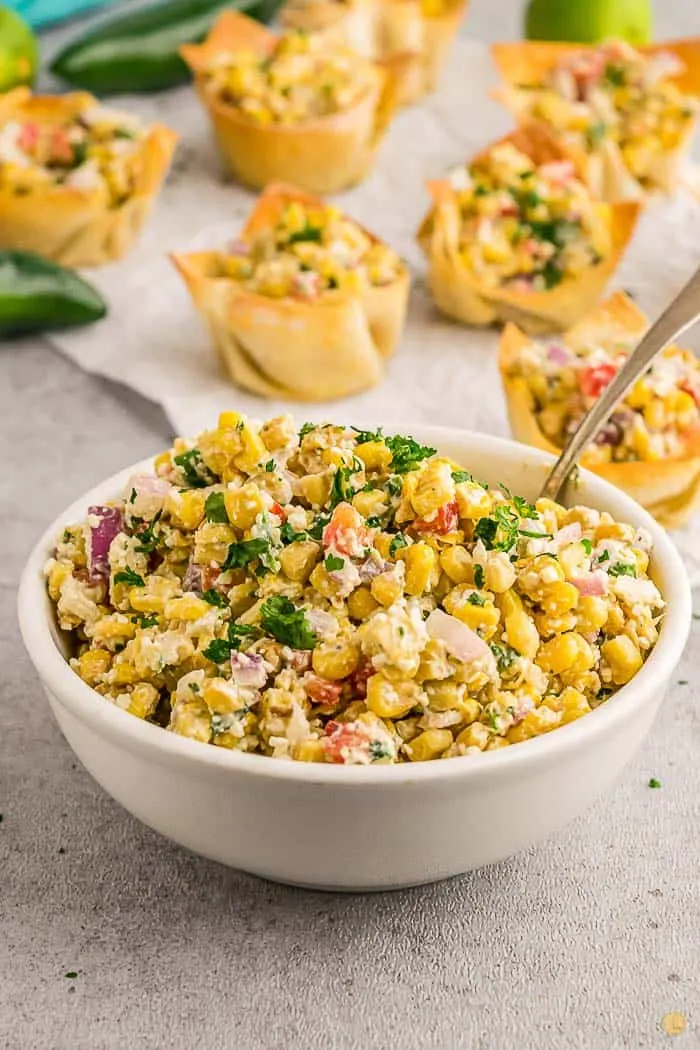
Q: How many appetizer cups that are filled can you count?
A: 7